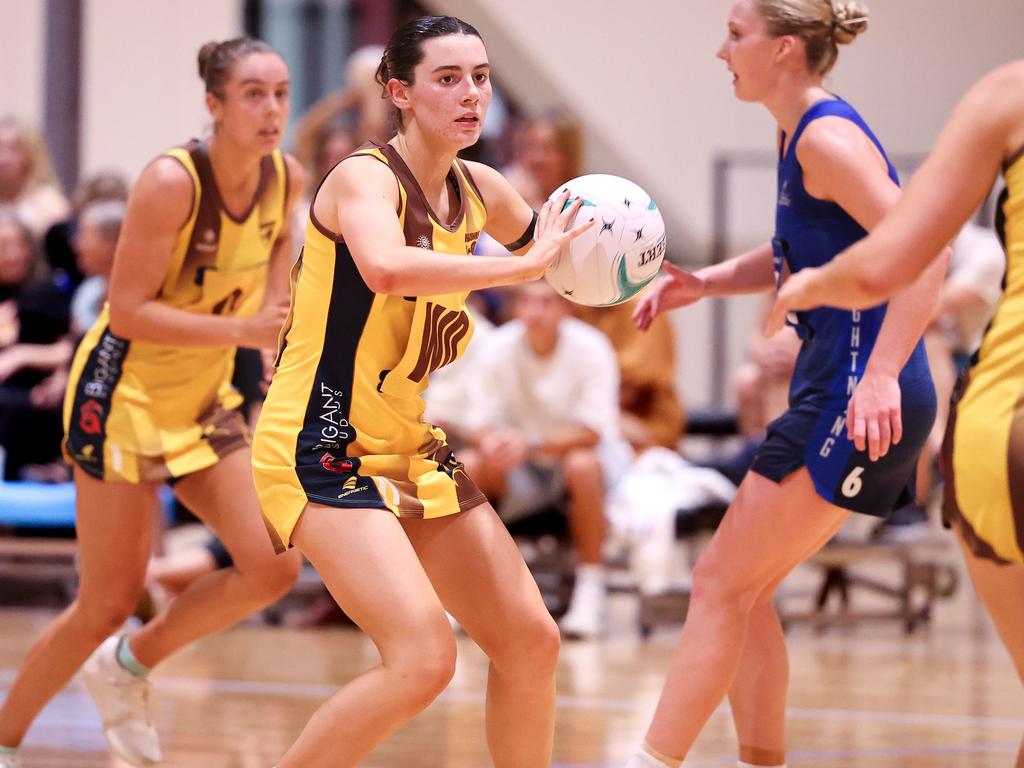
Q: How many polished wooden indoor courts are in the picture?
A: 1